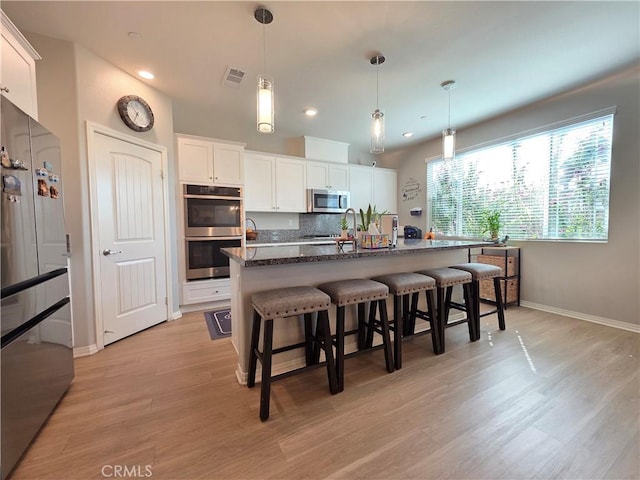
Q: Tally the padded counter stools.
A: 5